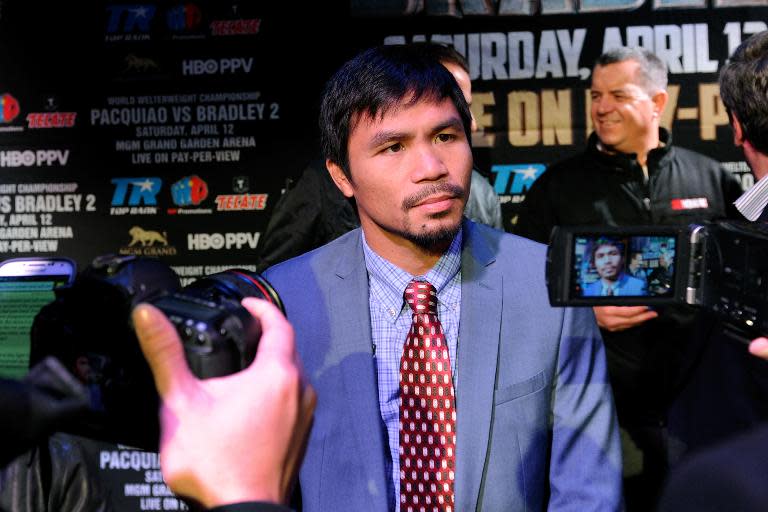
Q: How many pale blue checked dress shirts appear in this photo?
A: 1